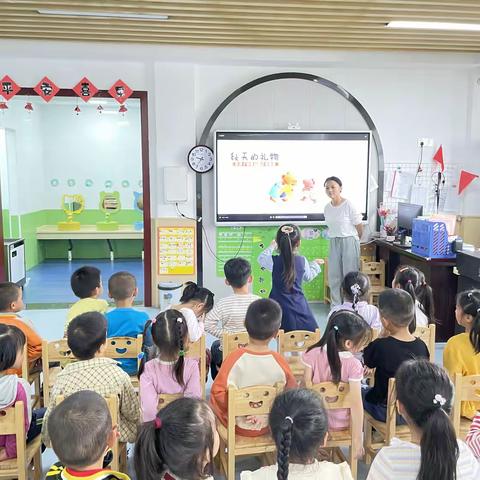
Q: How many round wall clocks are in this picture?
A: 1